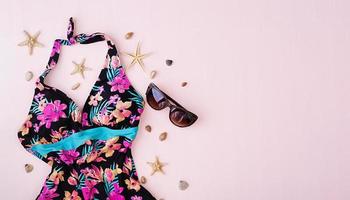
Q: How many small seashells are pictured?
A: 11